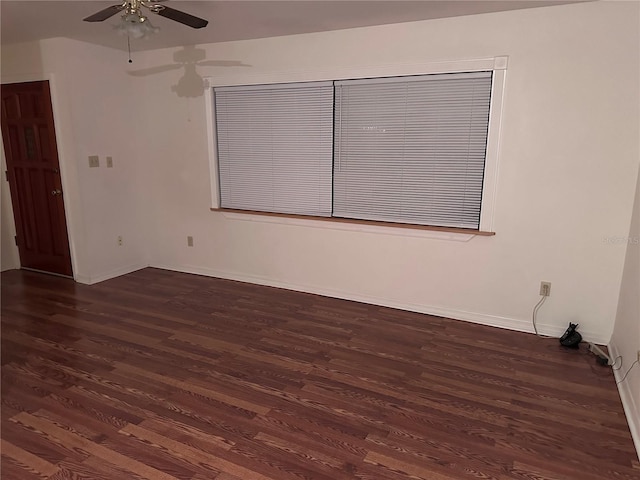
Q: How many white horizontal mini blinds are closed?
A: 2